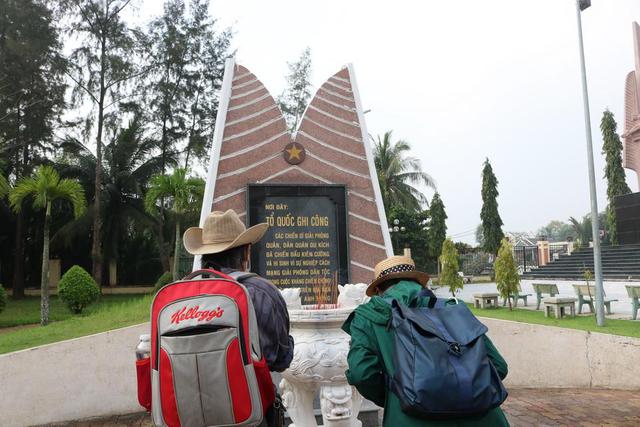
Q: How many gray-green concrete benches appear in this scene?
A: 4